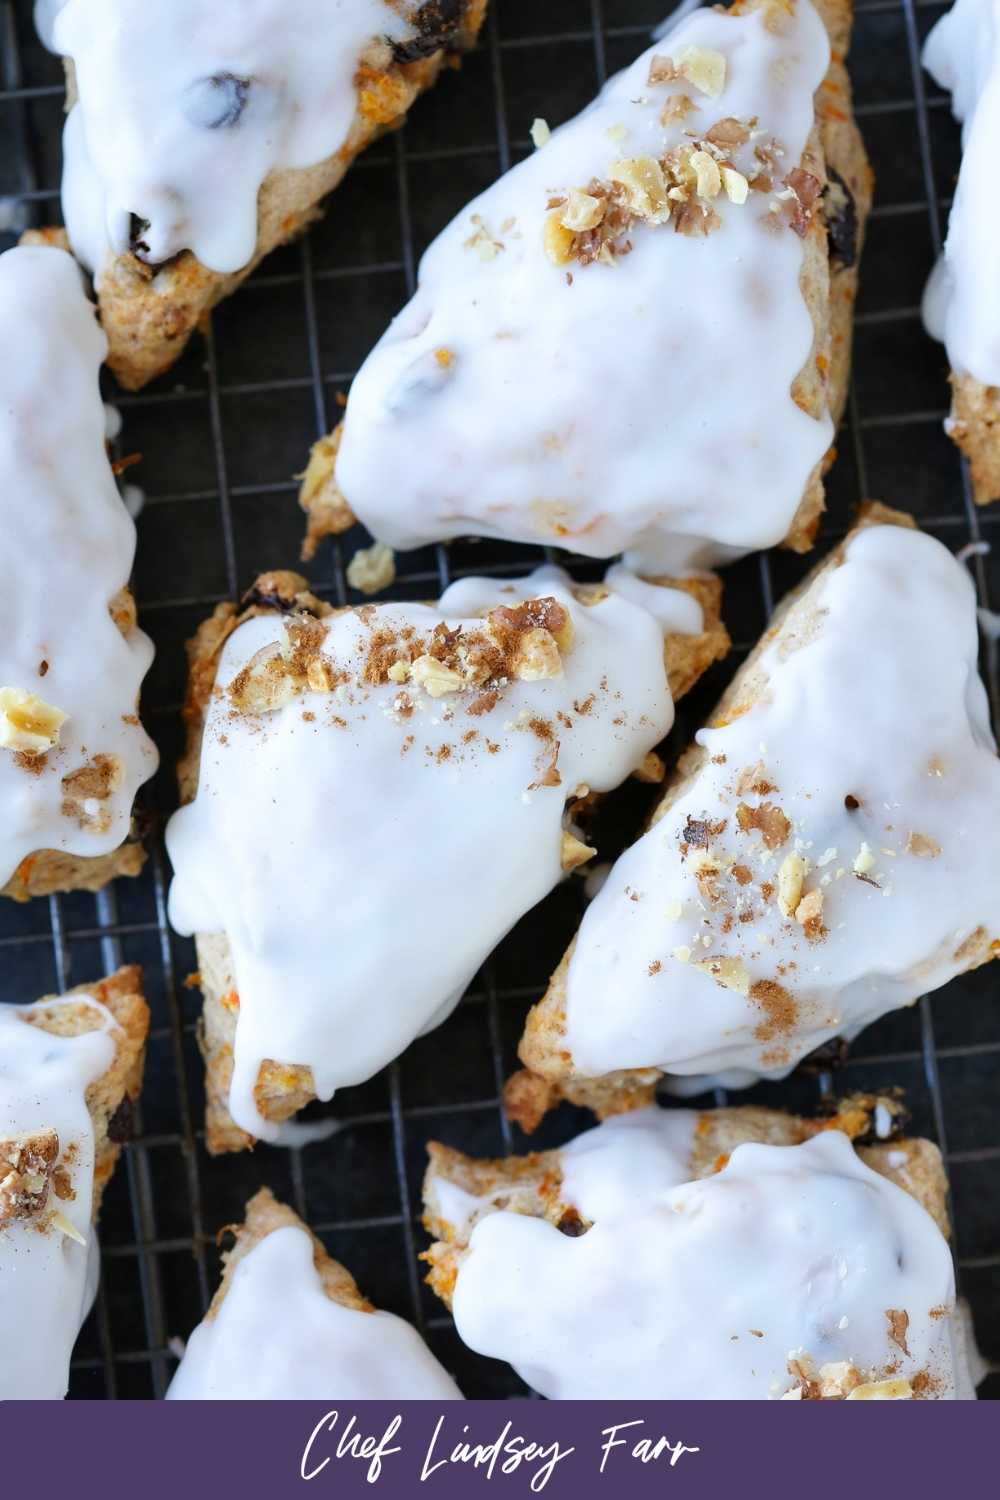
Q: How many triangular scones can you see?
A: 9